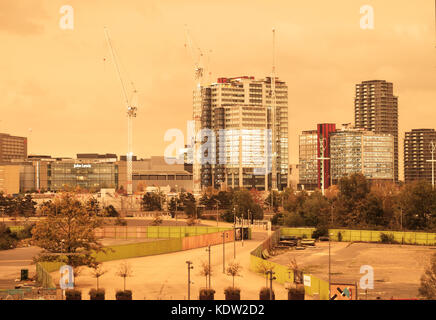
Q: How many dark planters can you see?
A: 7